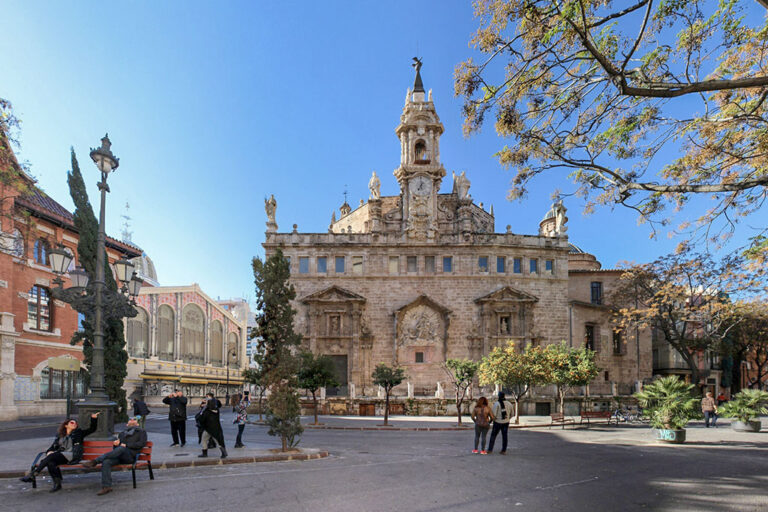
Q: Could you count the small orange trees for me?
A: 2